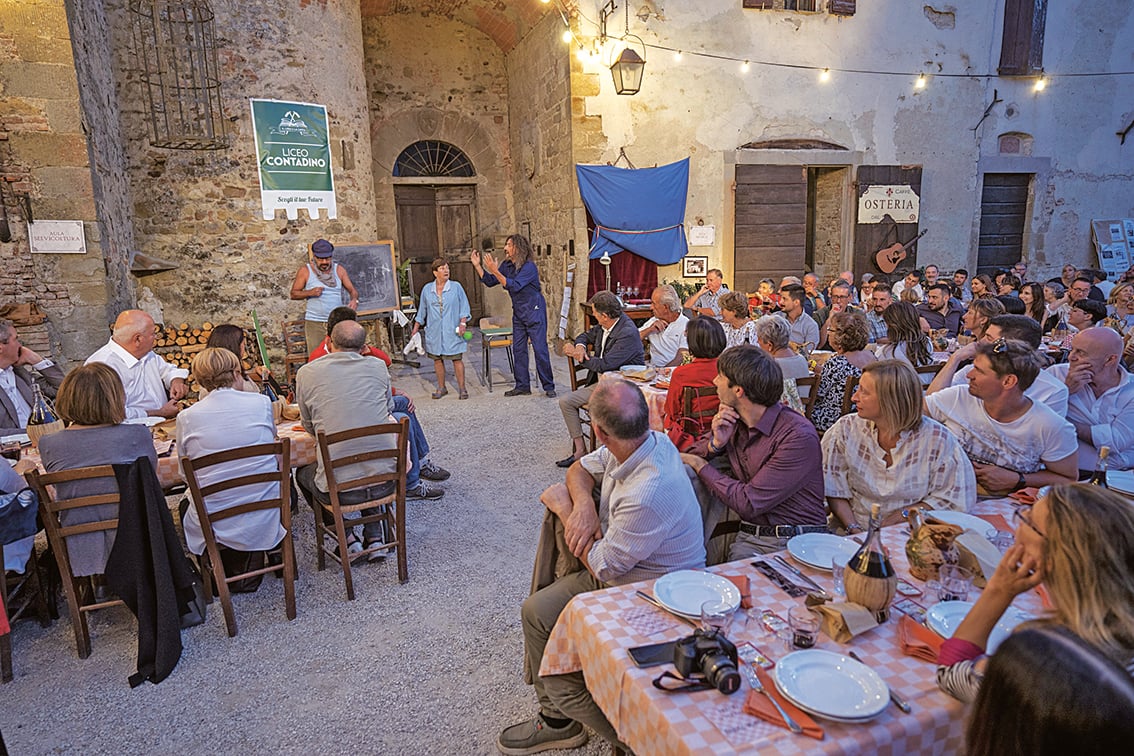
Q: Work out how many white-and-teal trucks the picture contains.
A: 0